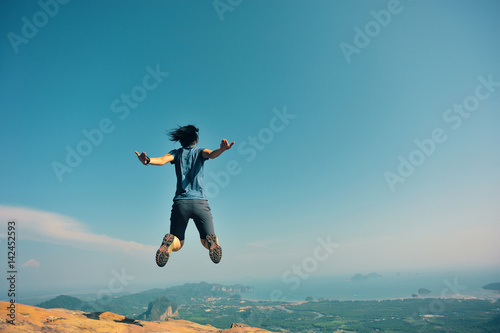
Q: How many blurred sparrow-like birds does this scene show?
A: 0